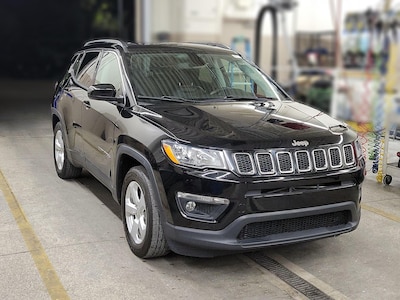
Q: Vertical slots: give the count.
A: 7